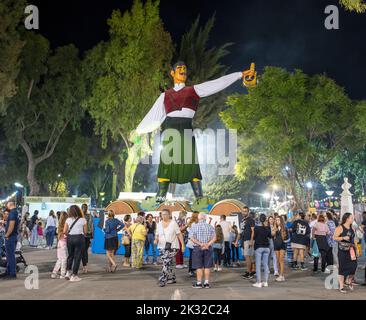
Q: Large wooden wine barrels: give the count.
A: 3